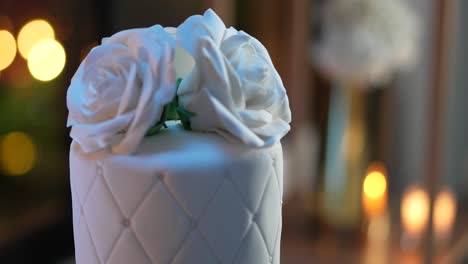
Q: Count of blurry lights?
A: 7